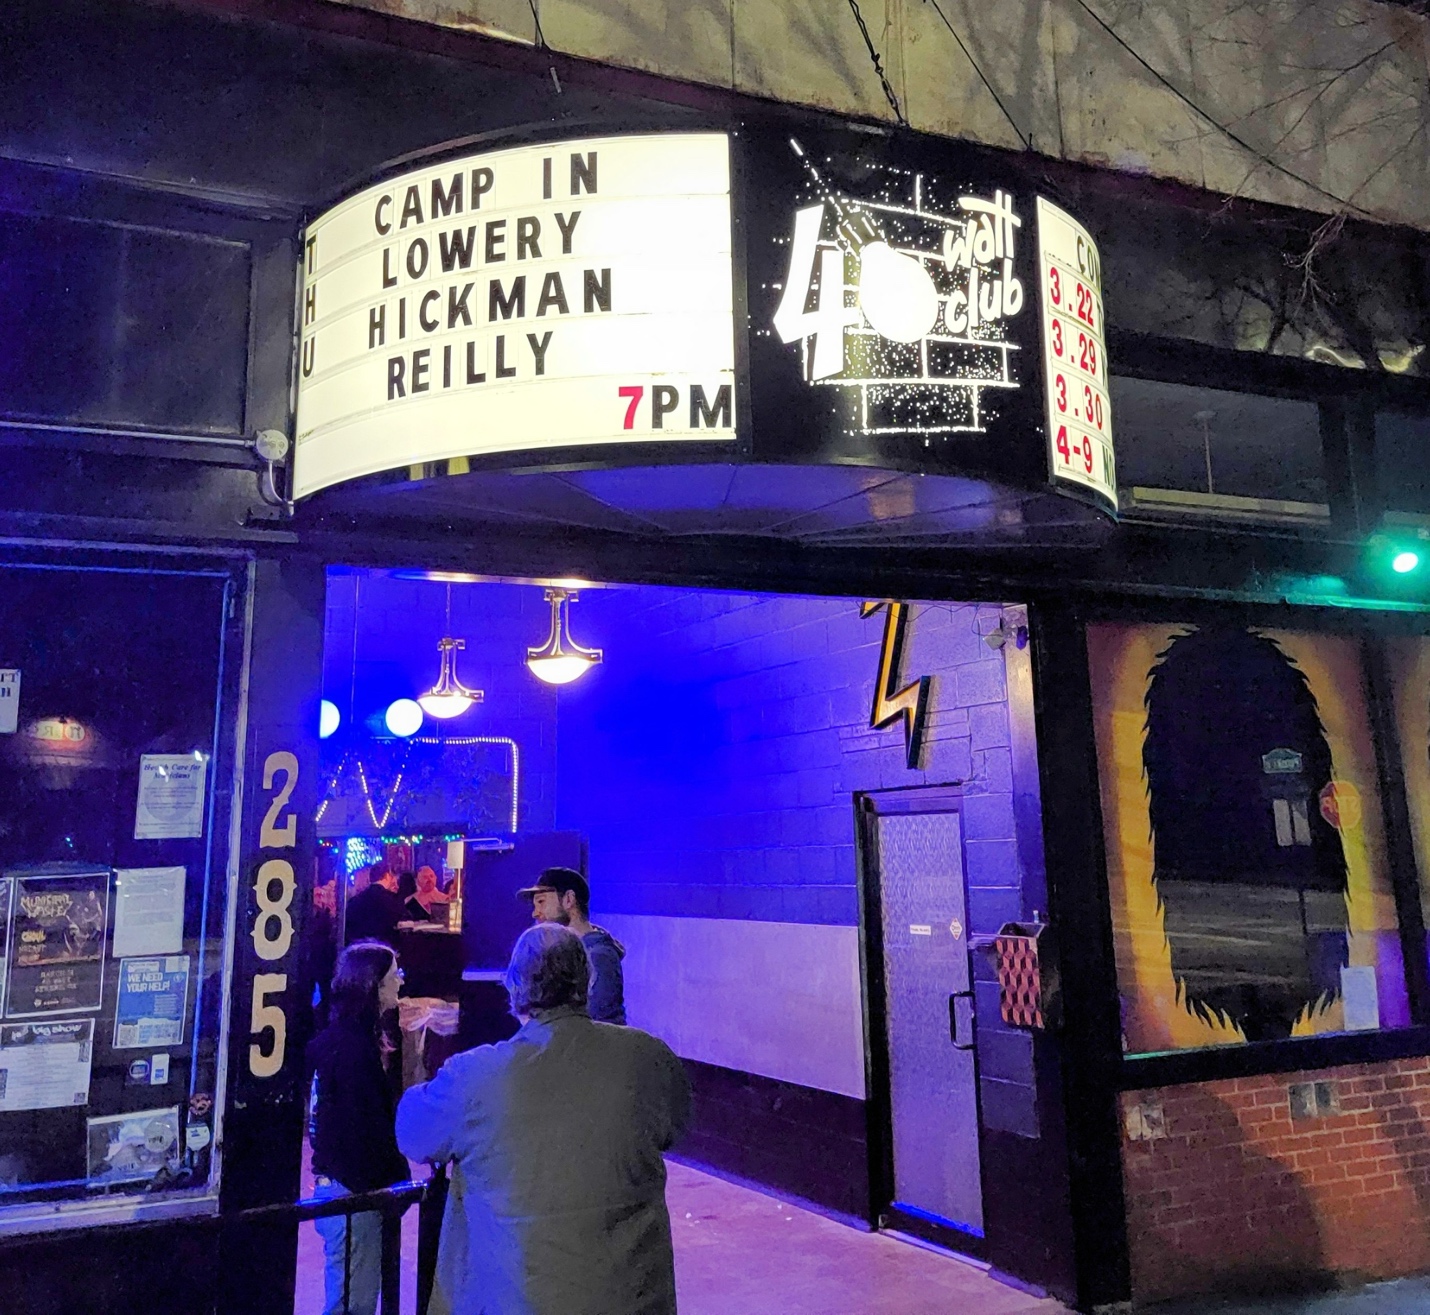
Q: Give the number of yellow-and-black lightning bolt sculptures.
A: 1